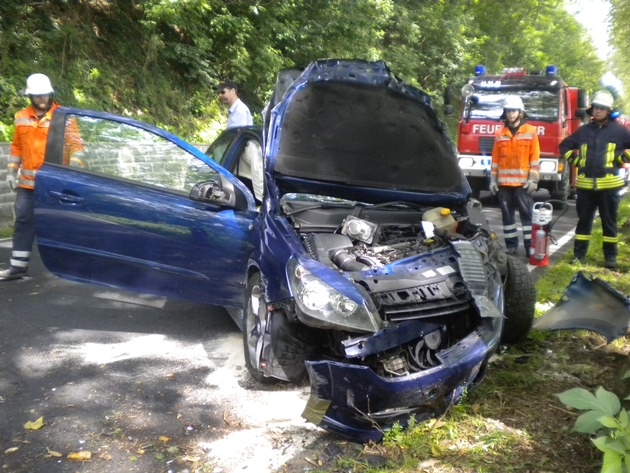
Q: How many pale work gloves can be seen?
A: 3